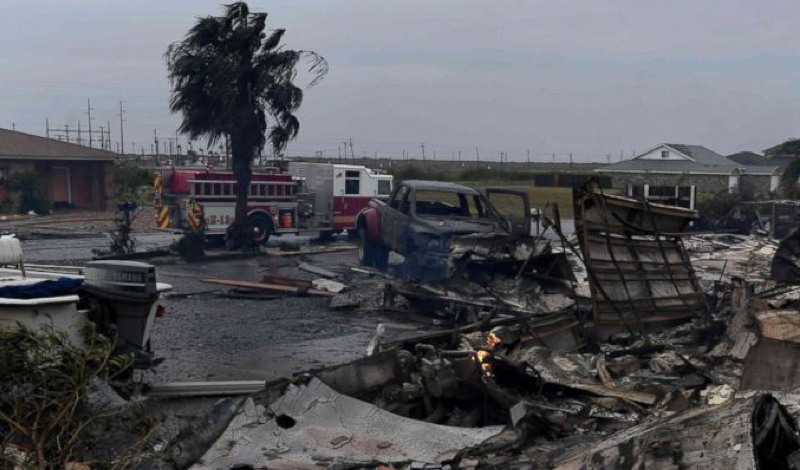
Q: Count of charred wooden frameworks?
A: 1